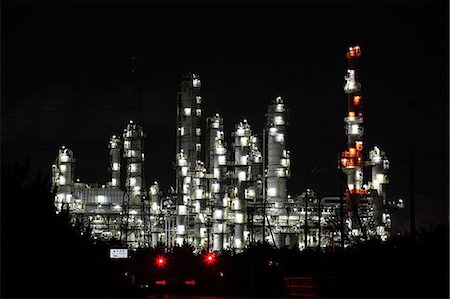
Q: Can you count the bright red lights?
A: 2